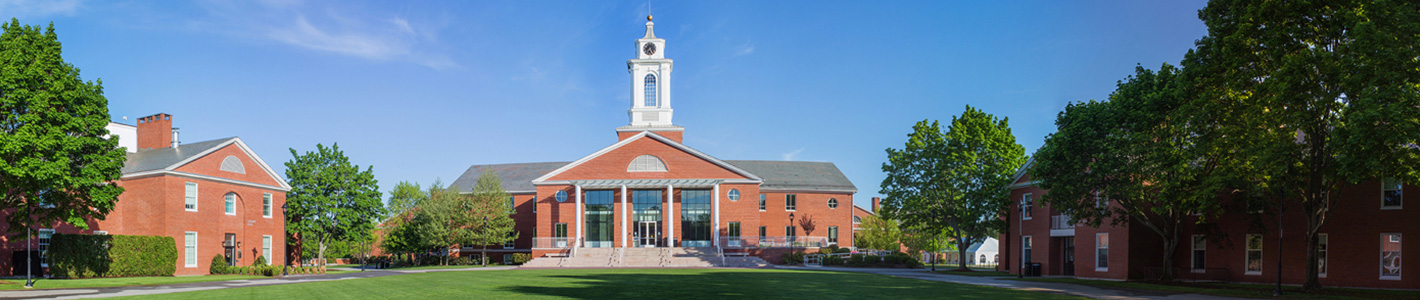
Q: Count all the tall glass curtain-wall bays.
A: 3